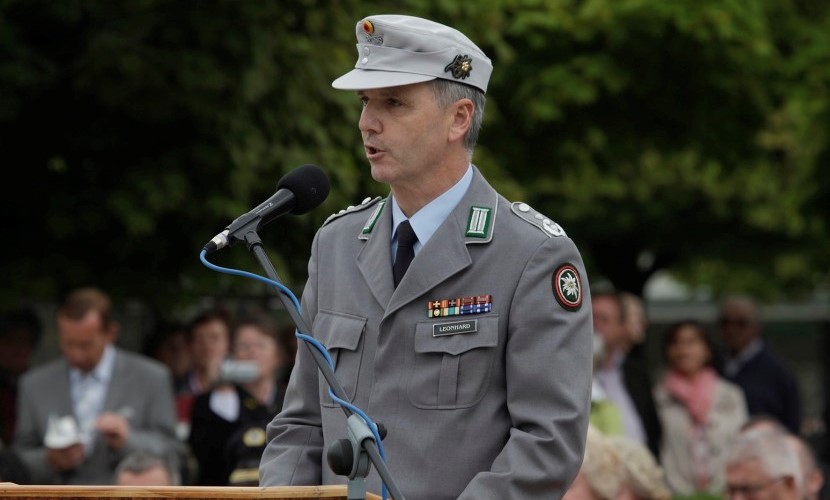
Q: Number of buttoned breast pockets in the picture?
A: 2